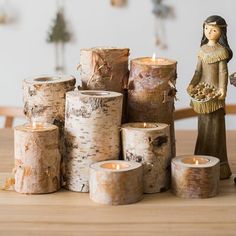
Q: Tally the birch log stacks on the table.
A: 8